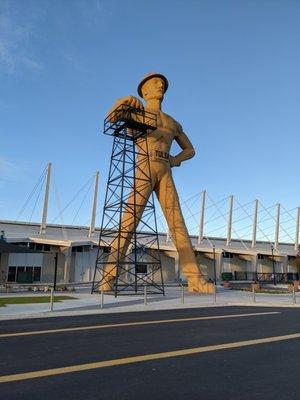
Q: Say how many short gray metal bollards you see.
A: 7